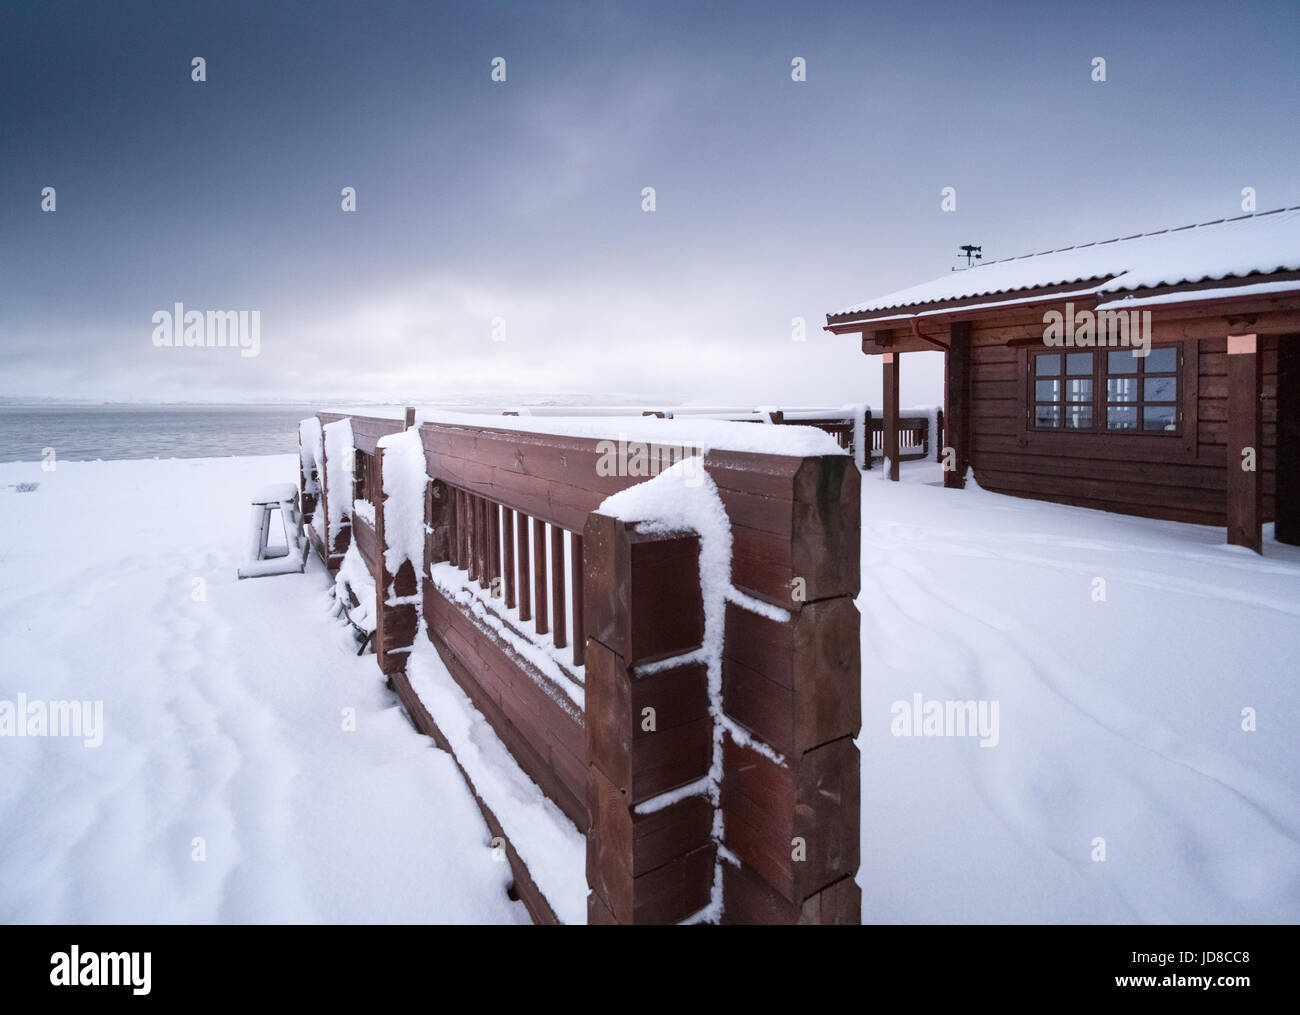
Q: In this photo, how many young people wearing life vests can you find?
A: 0